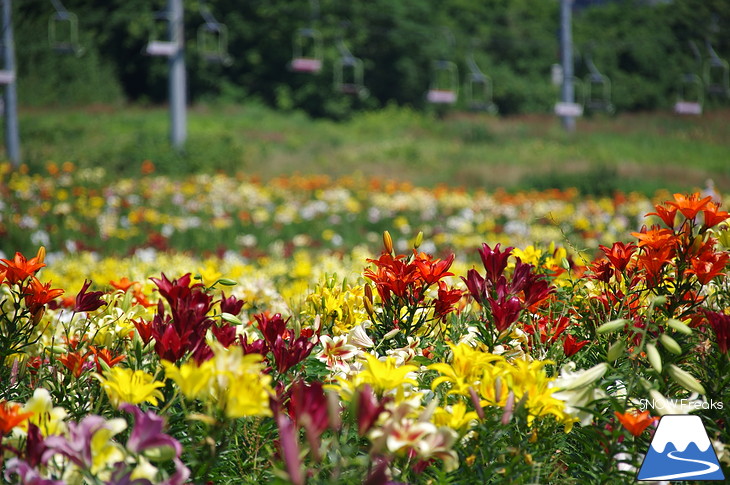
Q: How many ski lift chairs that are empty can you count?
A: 12